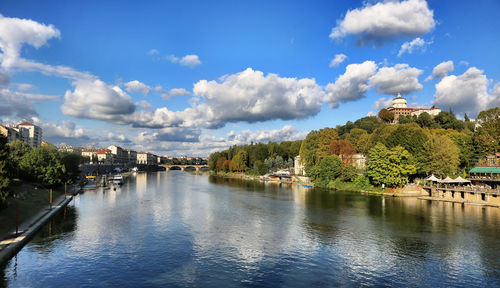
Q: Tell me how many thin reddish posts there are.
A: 3